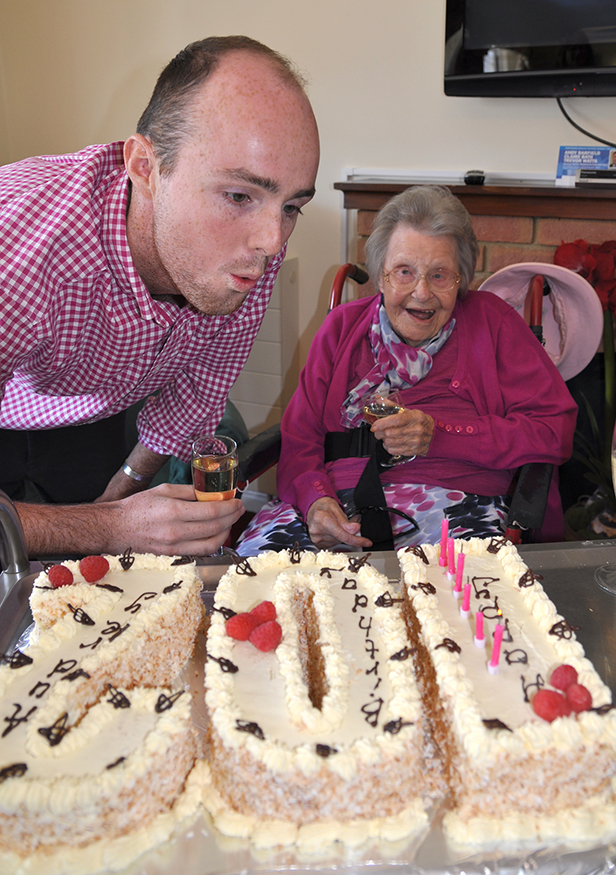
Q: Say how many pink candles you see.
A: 6